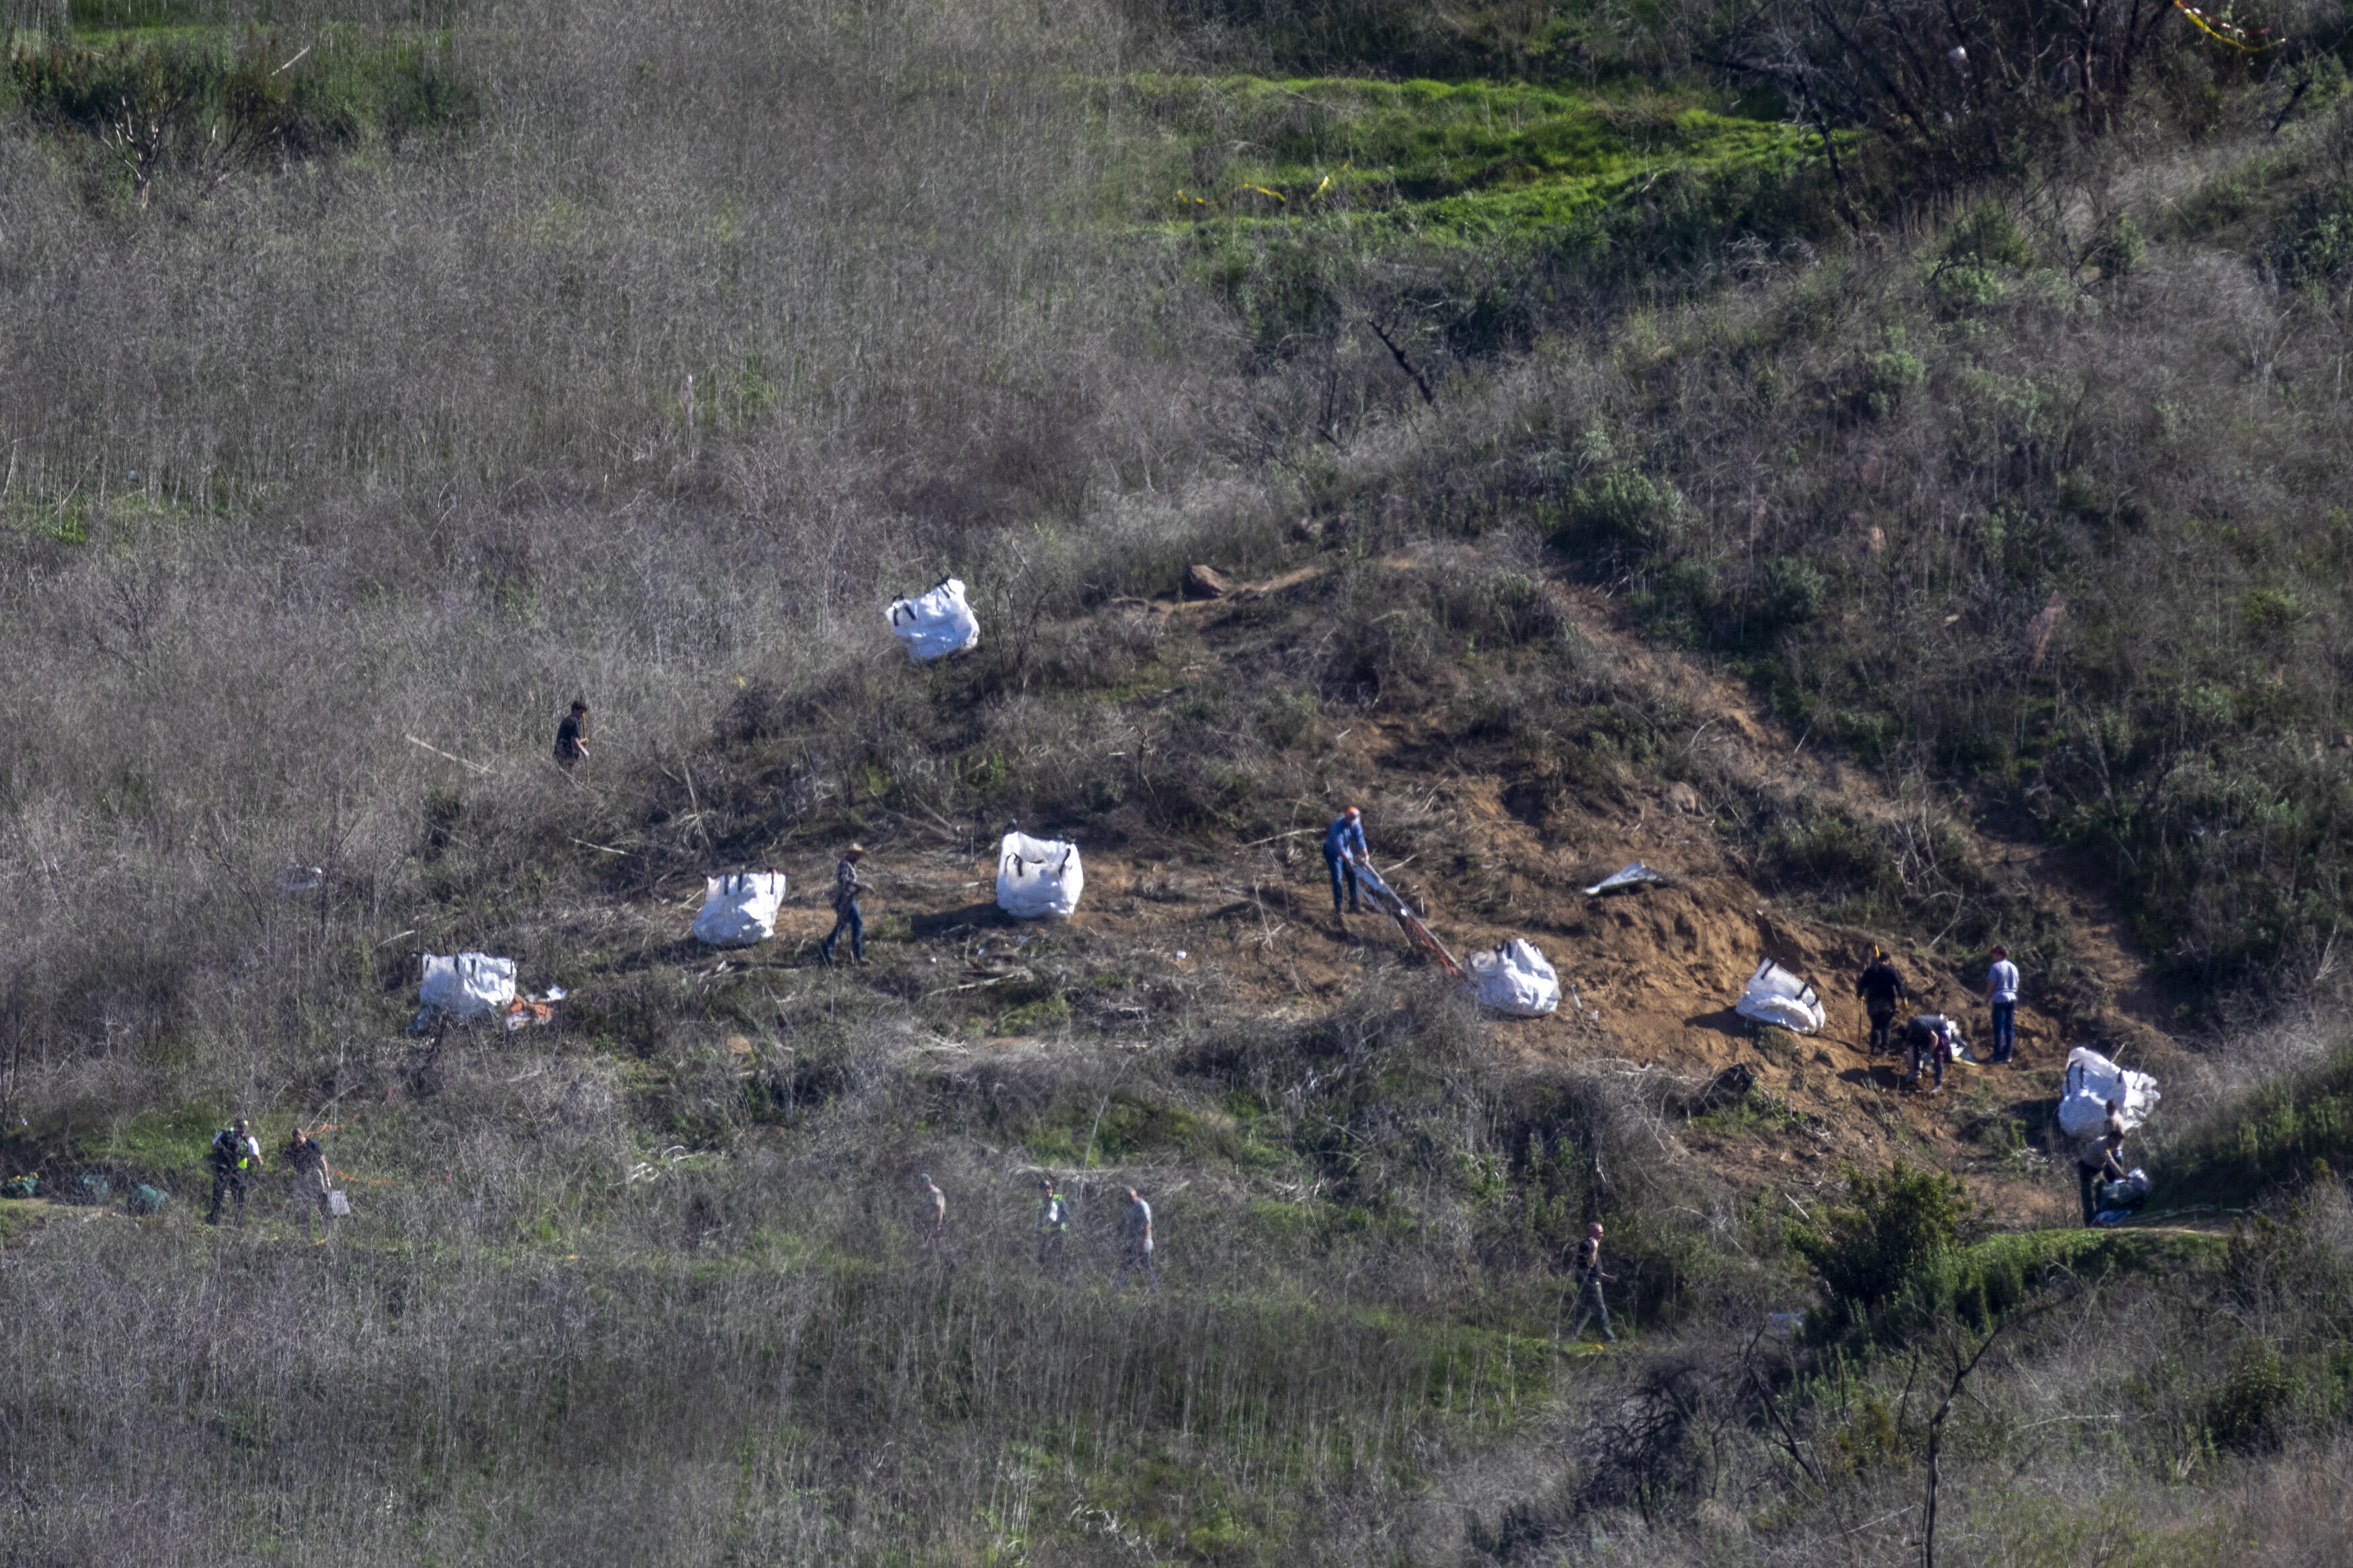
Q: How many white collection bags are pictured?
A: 7